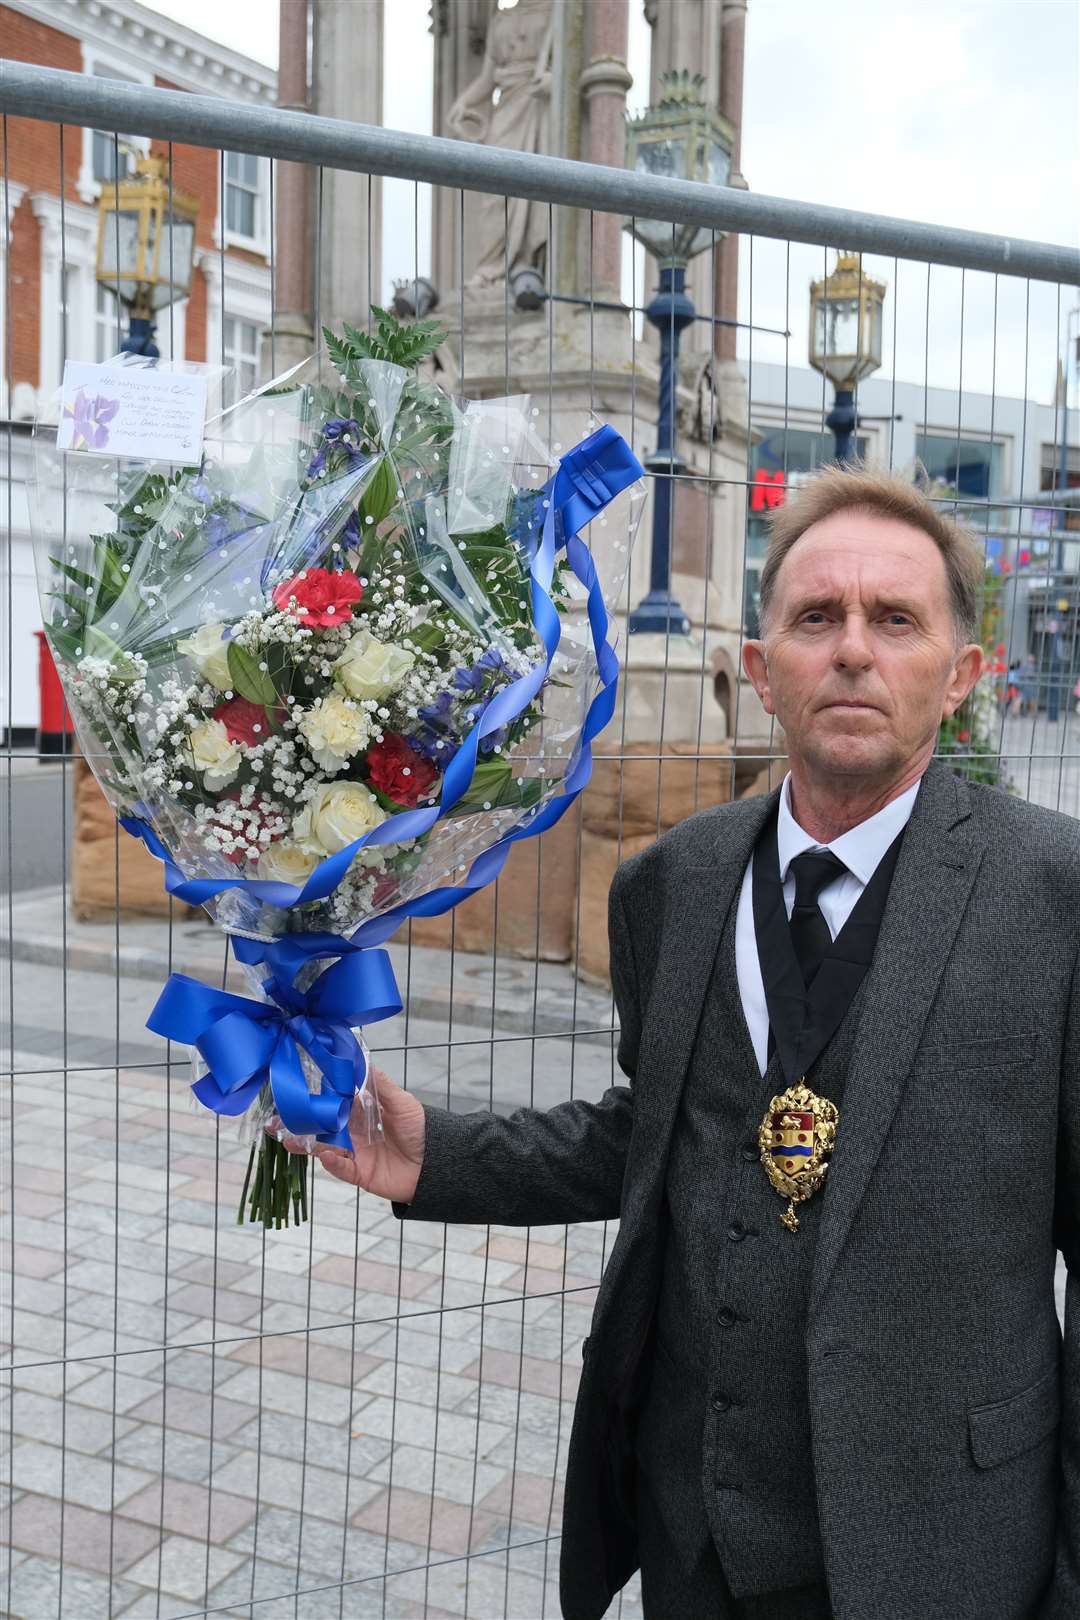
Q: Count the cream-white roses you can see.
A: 4